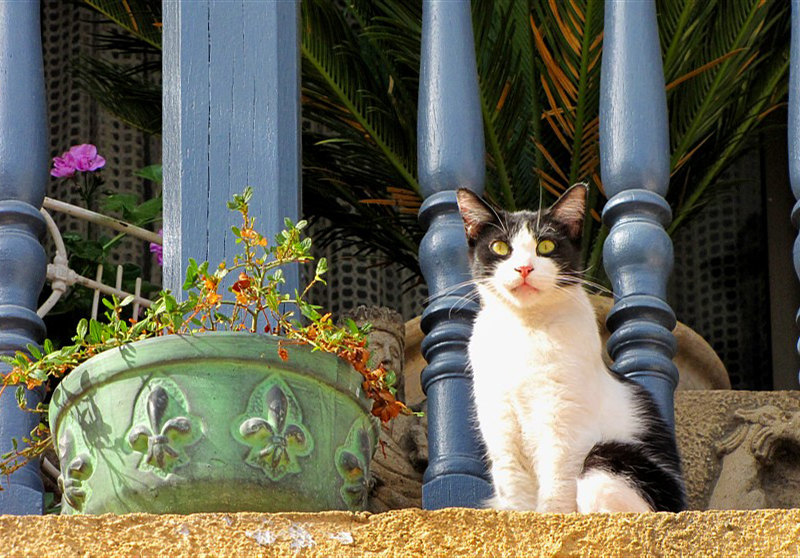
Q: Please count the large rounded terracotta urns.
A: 1